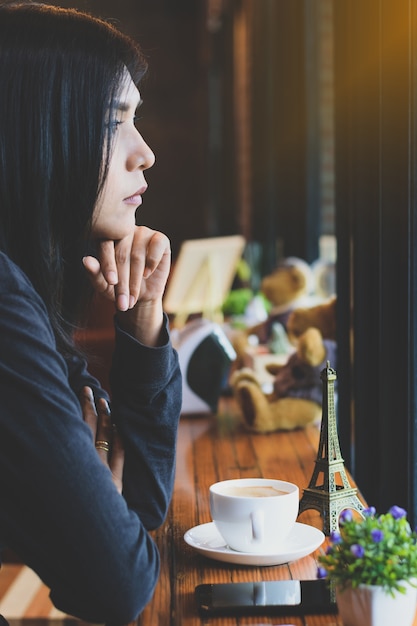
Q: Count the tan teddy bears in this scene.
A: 2